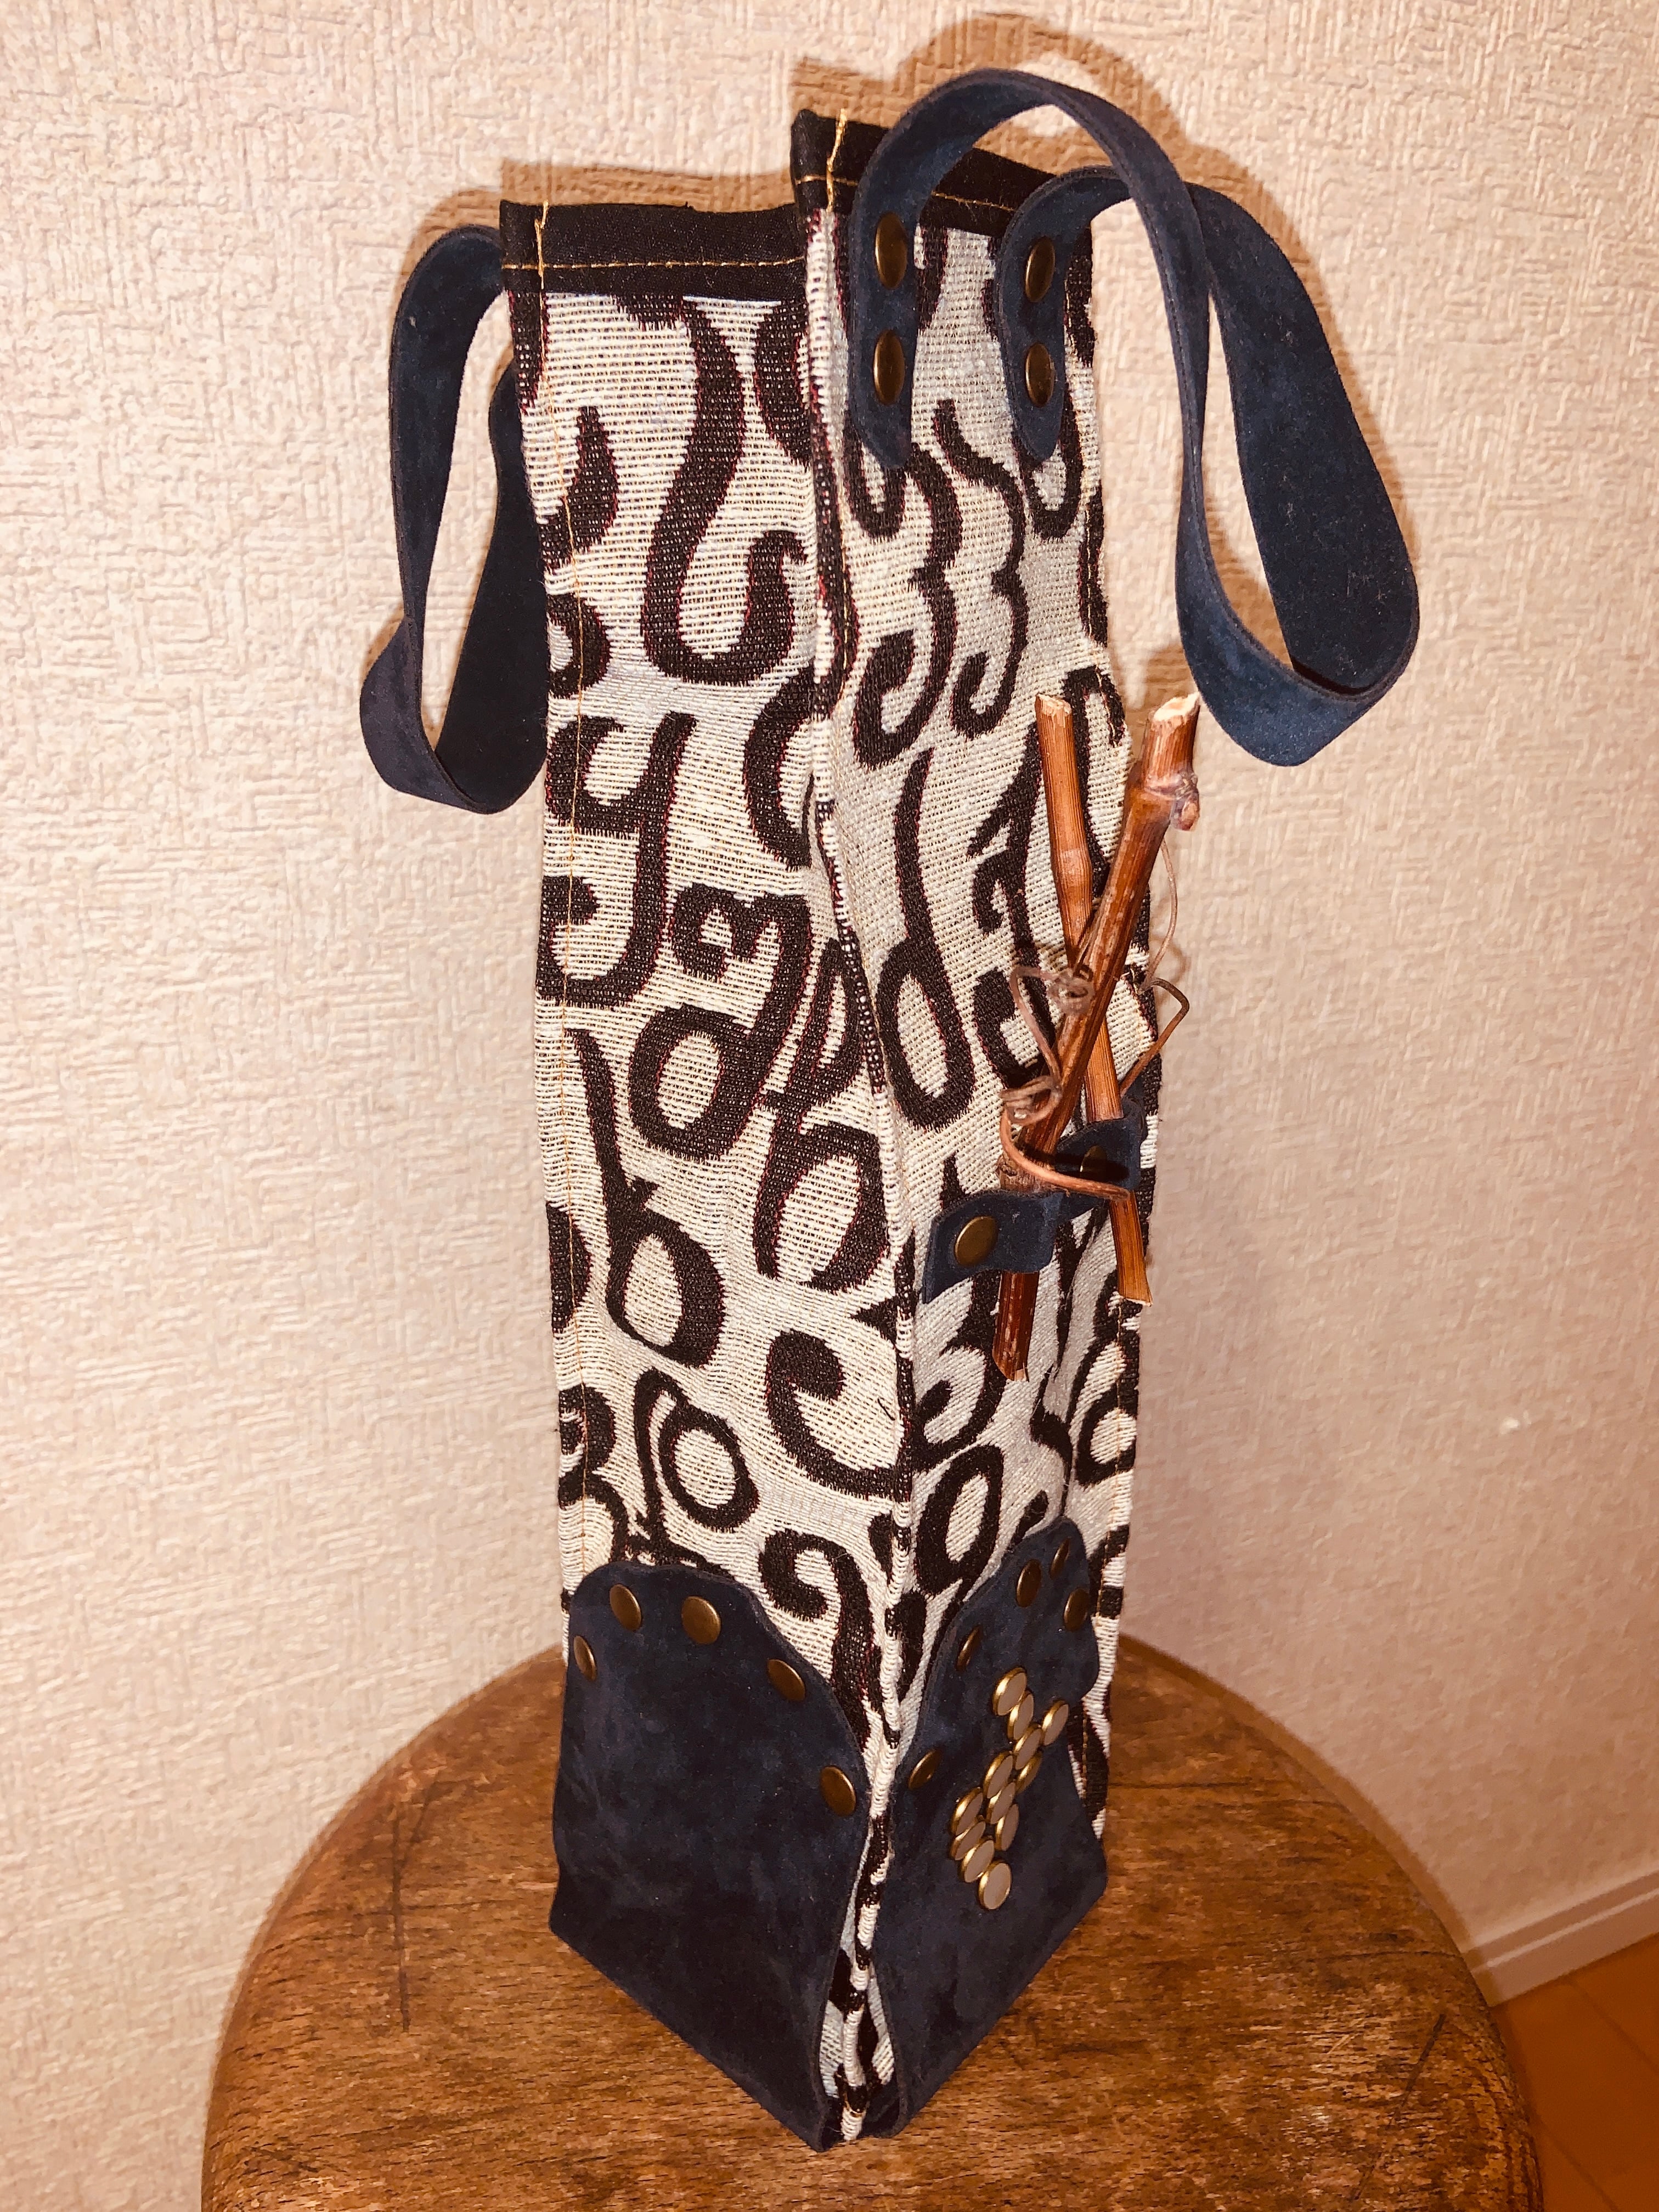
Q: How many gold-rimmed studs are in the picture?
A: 12